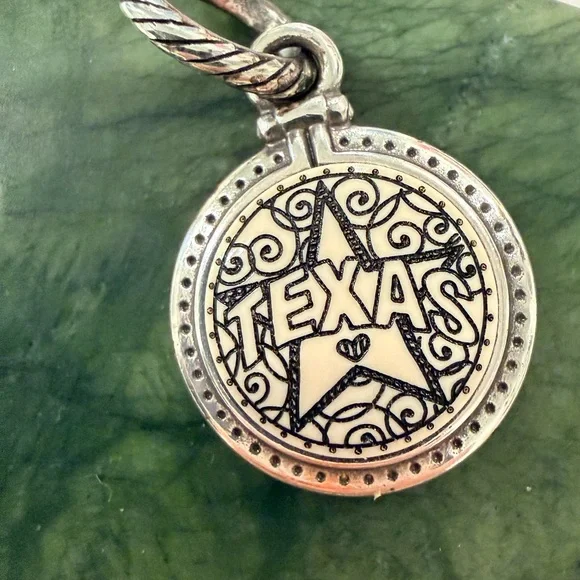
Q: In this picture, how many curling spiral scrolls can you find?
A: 11